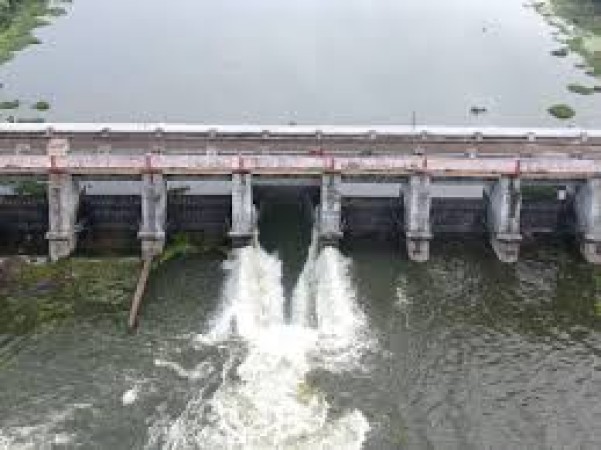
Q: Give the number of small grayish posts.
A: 11